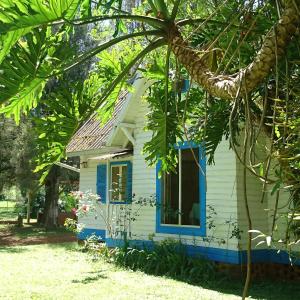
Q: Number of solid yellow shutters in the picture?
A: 0